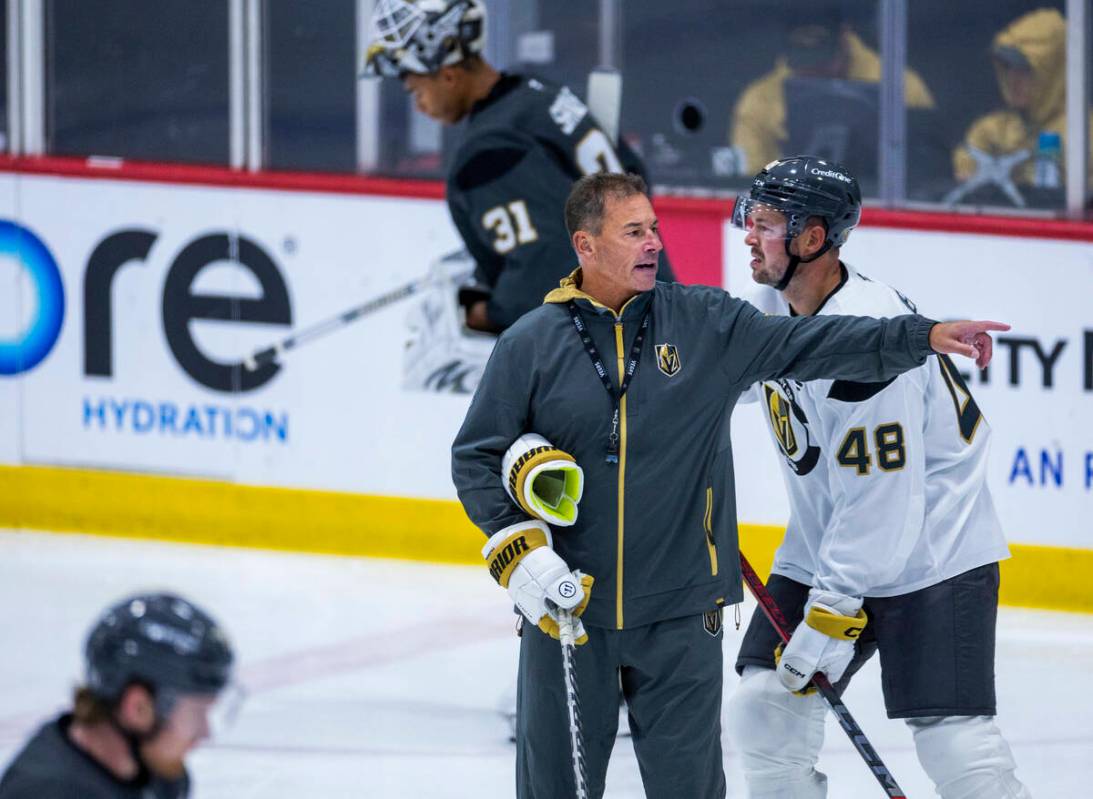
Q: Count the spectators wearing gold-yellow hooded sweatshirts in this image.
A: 2